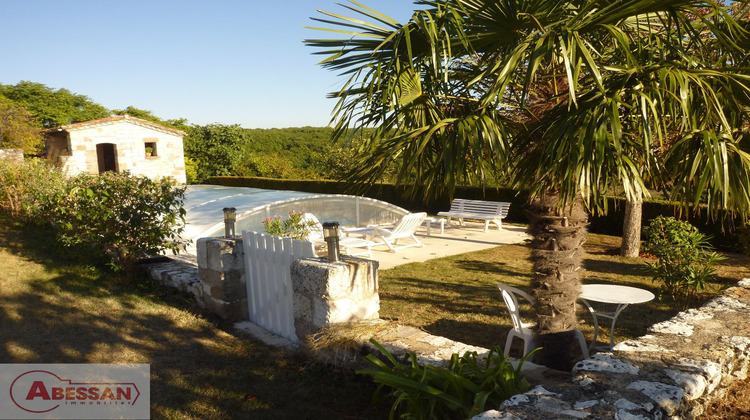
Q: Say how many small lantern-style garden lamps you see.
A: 2